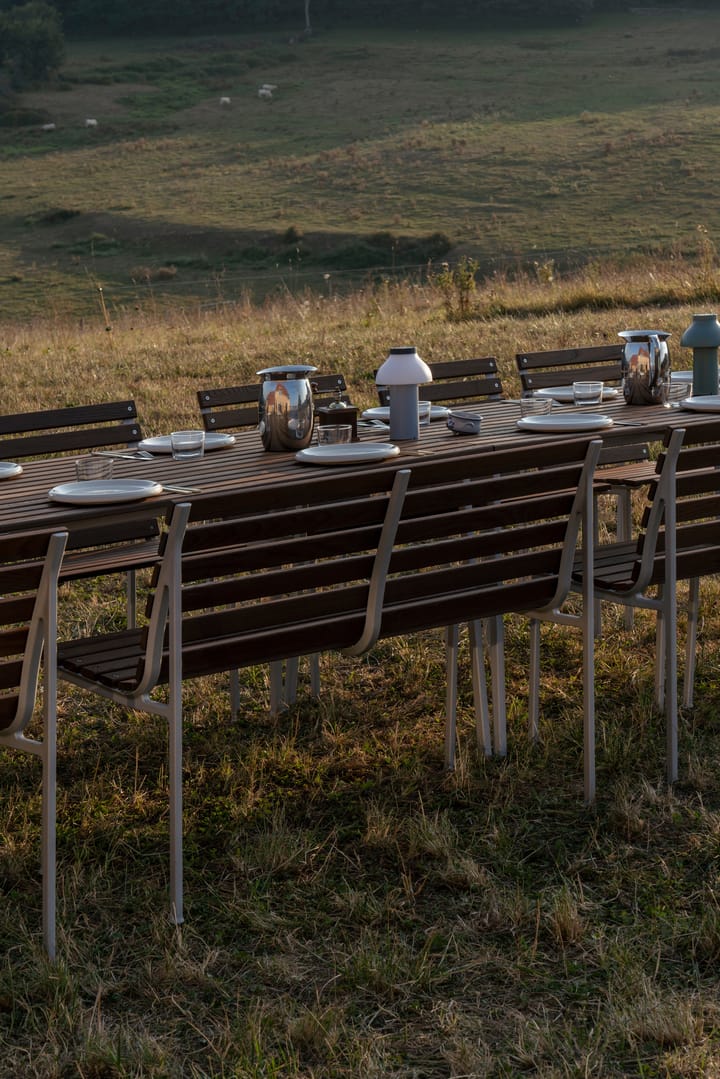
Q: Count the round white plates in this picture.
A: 9